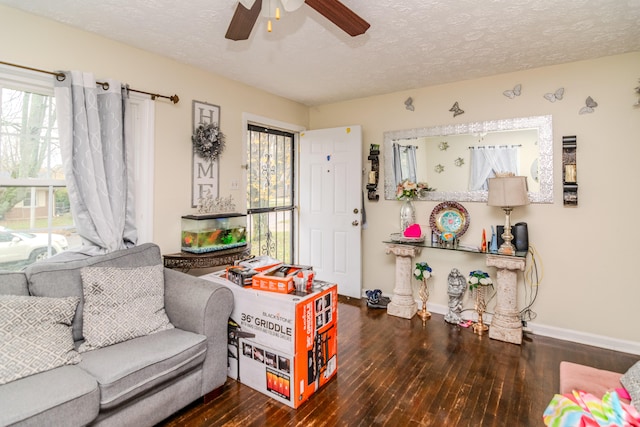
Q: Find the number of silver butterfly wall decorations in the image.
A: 5